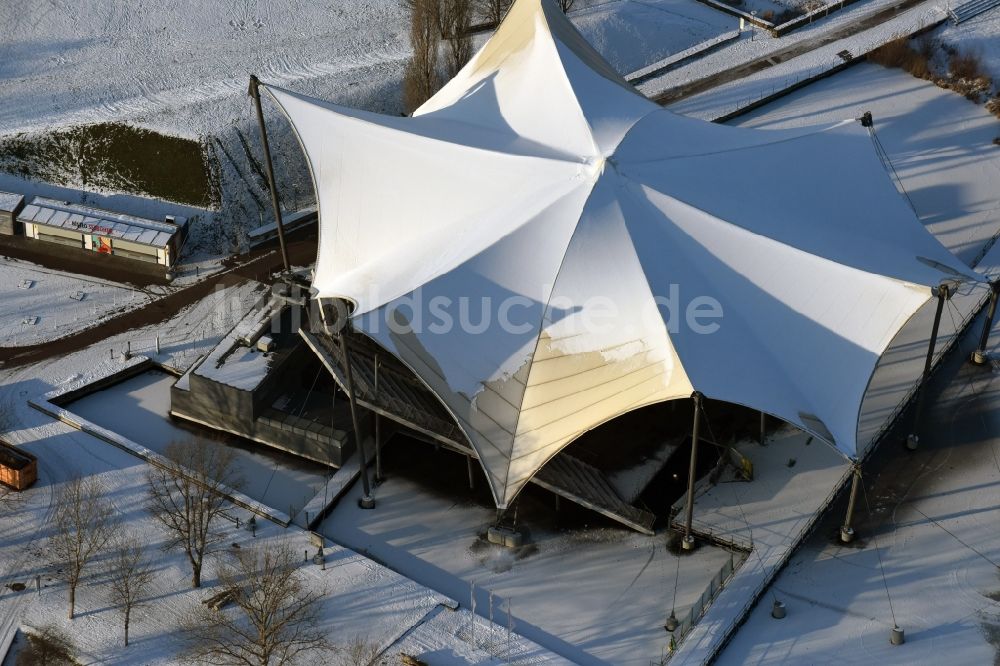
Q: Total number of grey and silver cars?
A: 0